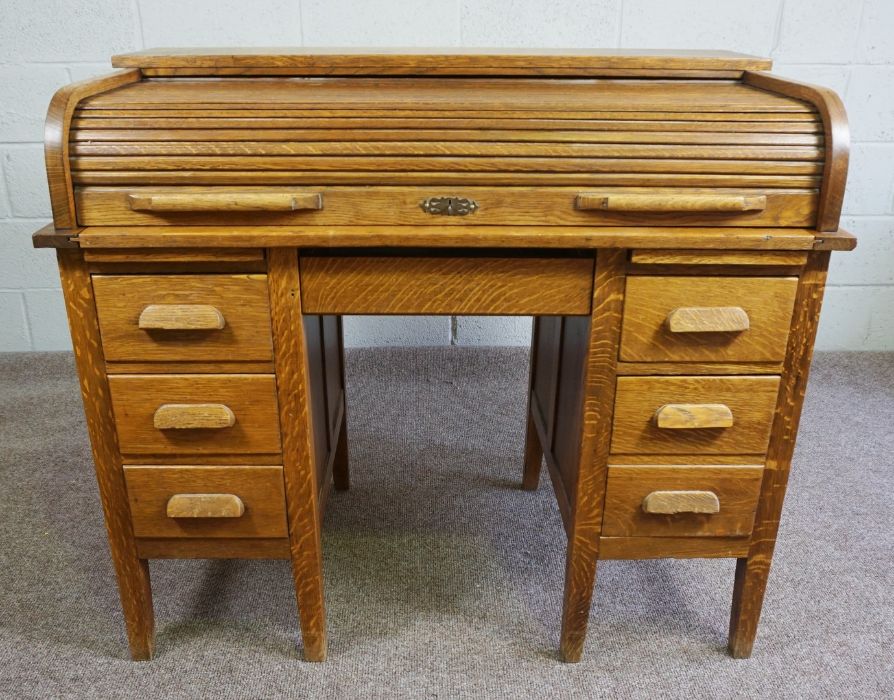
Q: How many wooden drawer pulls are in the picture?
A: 6